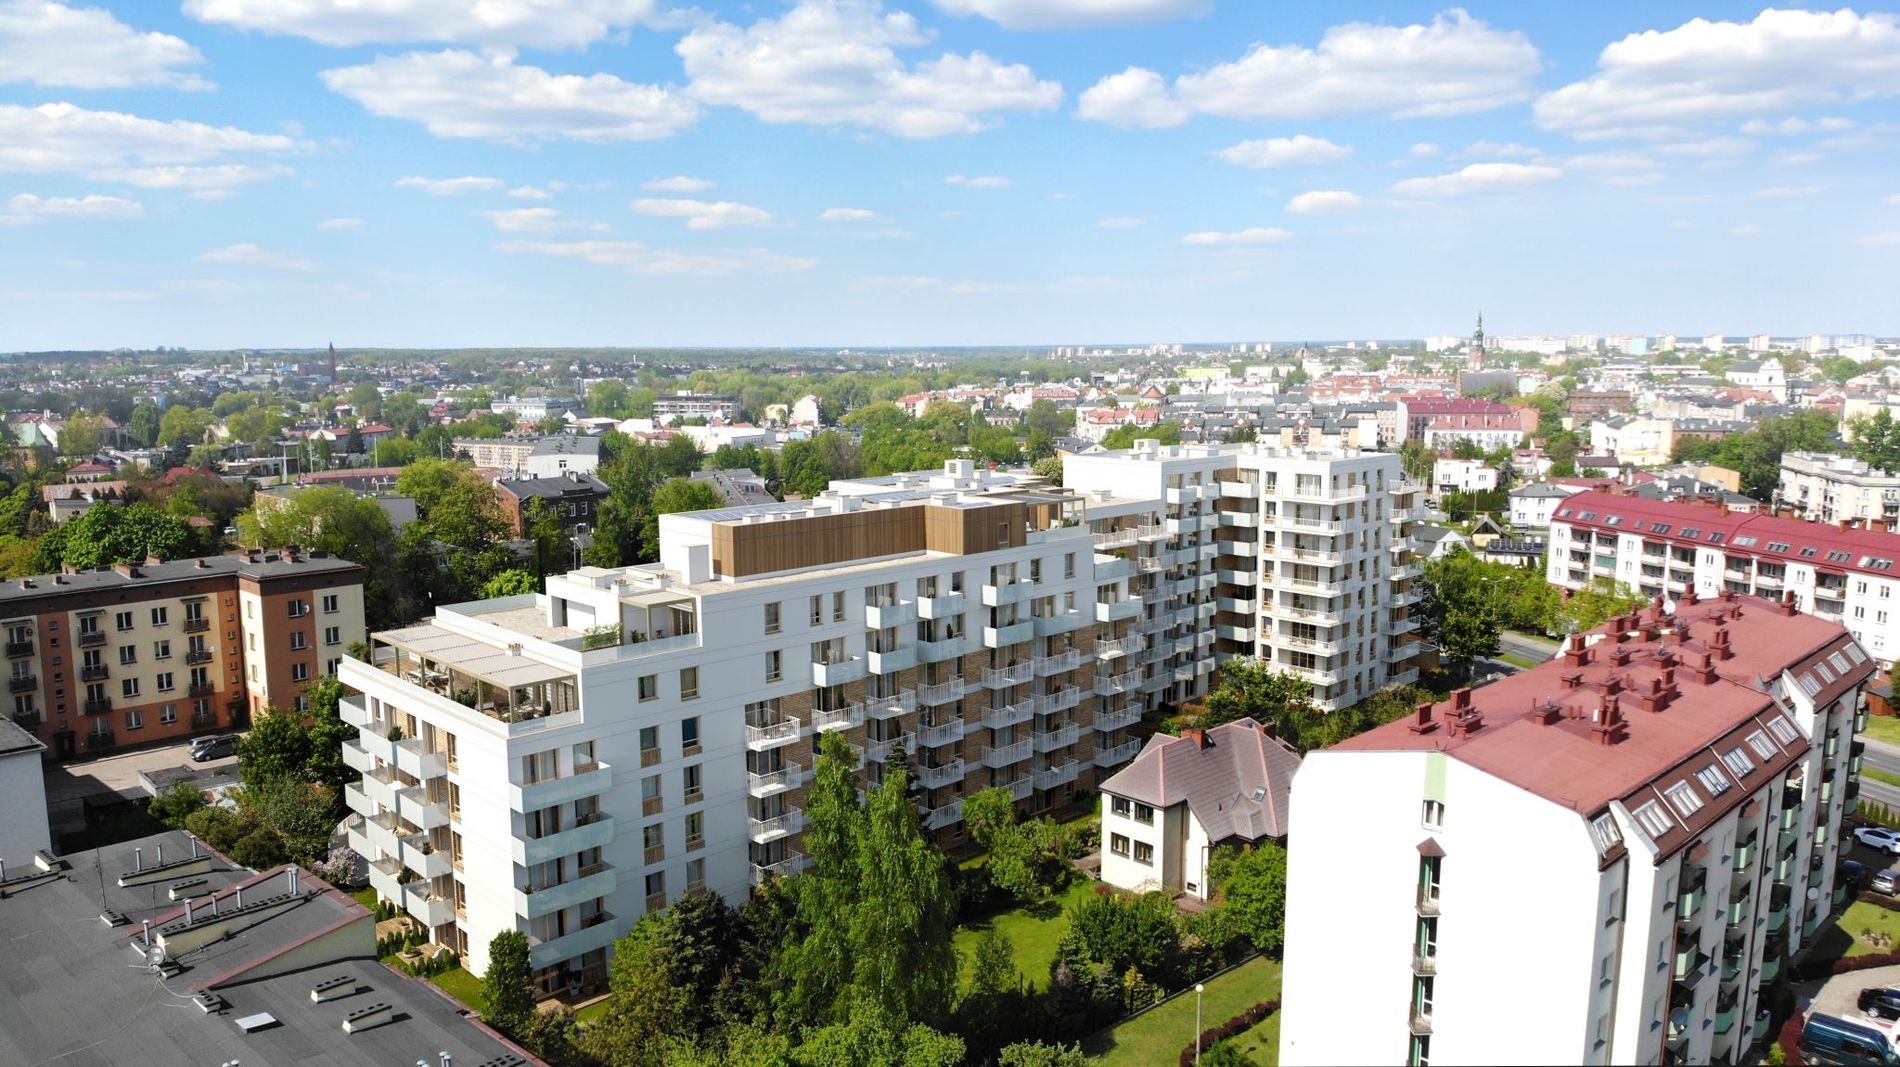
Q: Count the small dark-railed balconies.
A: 11